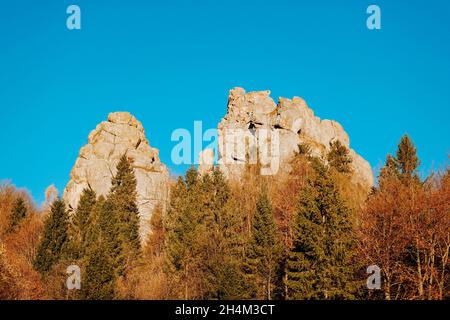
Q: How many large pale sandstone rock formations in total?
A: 2